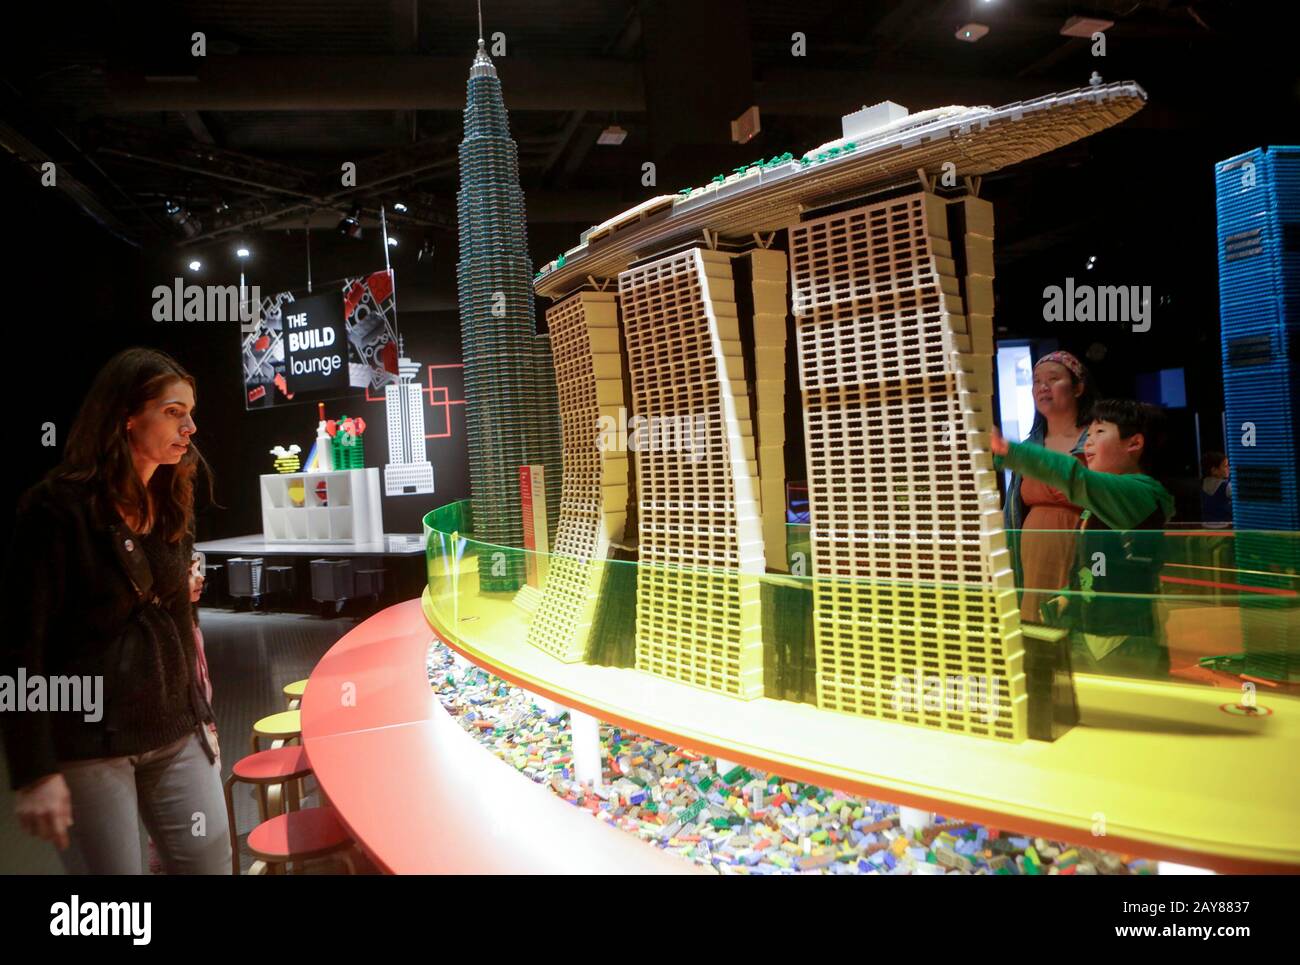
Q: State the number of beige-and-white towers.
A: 3